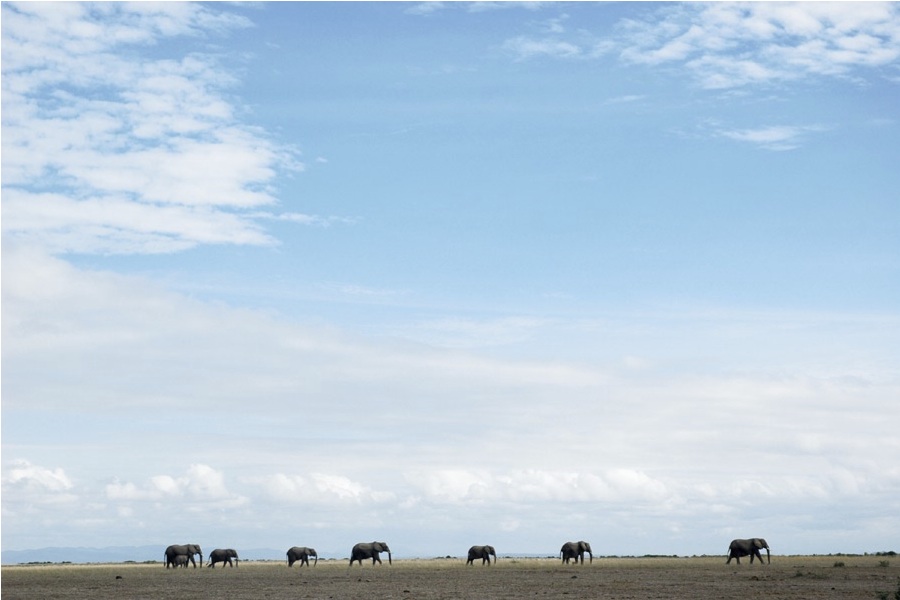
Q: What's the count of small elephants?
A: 1